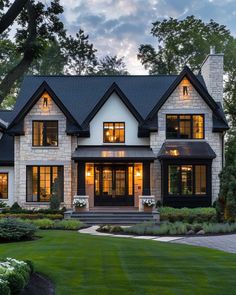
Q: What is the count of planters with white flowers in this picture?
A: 2